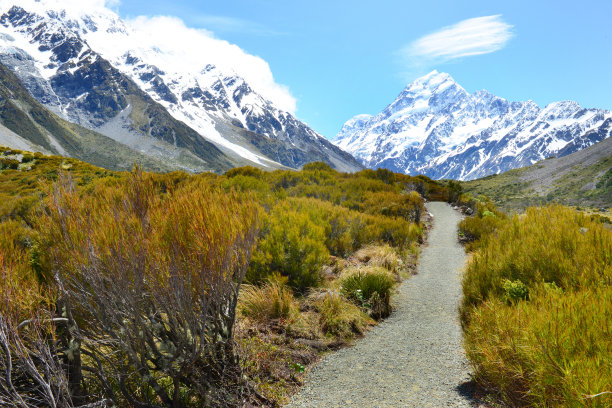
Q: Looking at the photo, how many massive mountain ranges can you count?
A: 2